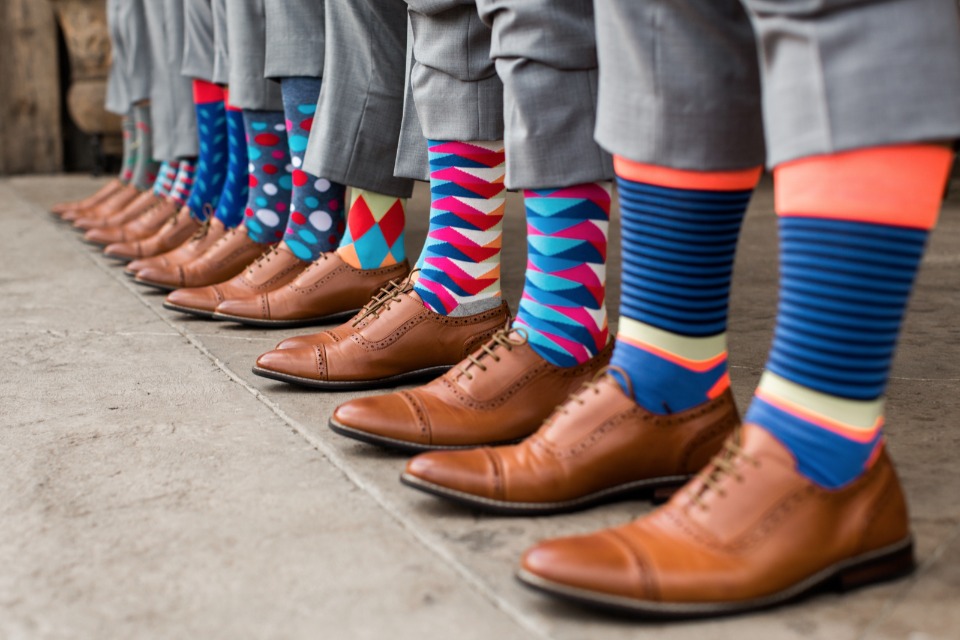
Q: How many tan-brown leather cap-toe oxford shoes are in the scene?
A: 14